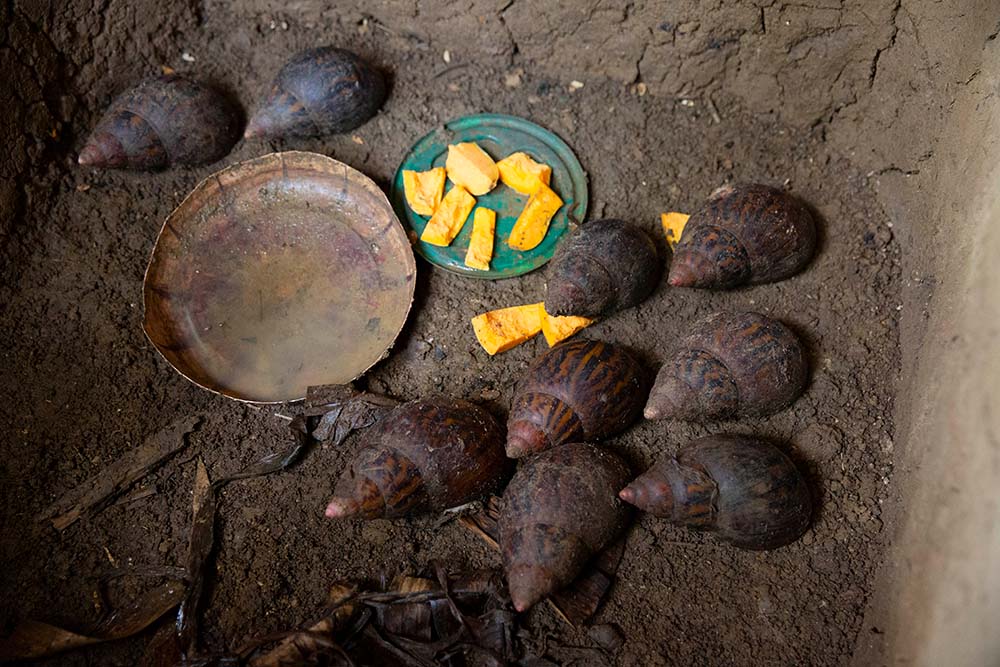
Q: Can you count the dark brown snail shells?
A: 9